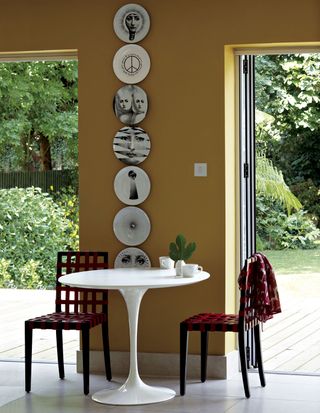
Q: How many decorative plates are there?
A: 7